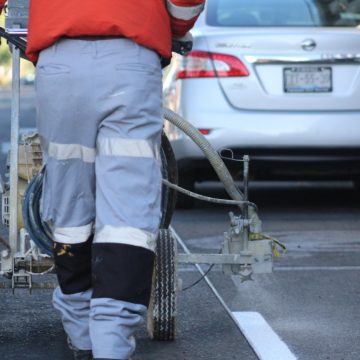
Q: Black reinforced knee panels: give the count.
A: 2